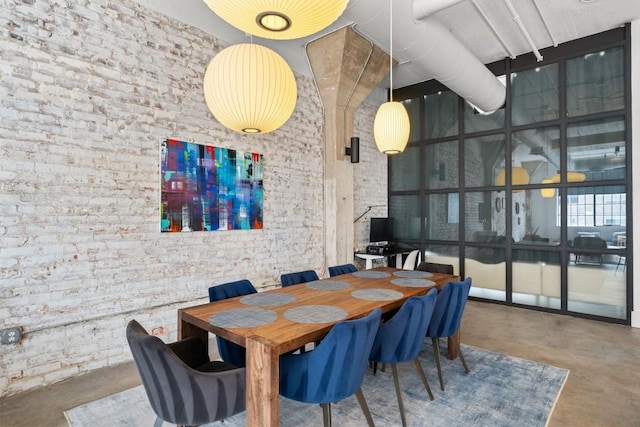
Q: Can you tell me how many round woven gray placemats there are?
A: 8